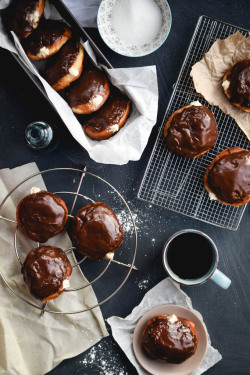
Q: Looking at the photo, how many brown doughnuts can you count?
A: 12